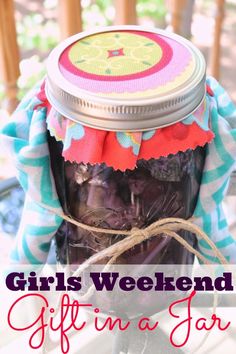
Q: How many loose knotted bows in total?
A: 1